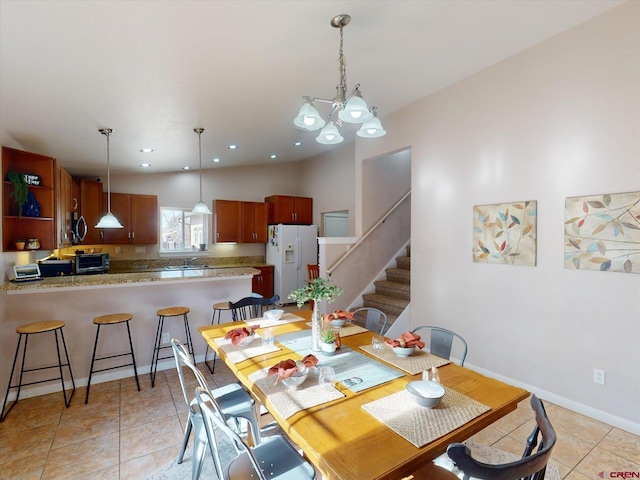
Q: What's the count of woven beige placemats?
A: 6